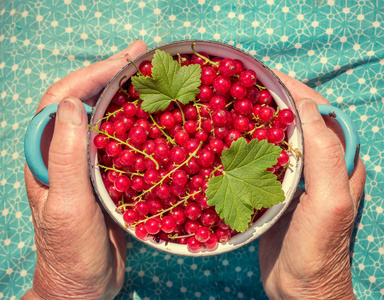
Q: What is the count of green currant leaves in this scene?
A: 2